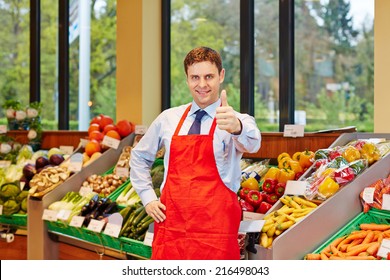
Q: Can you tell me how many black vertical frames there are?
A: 5